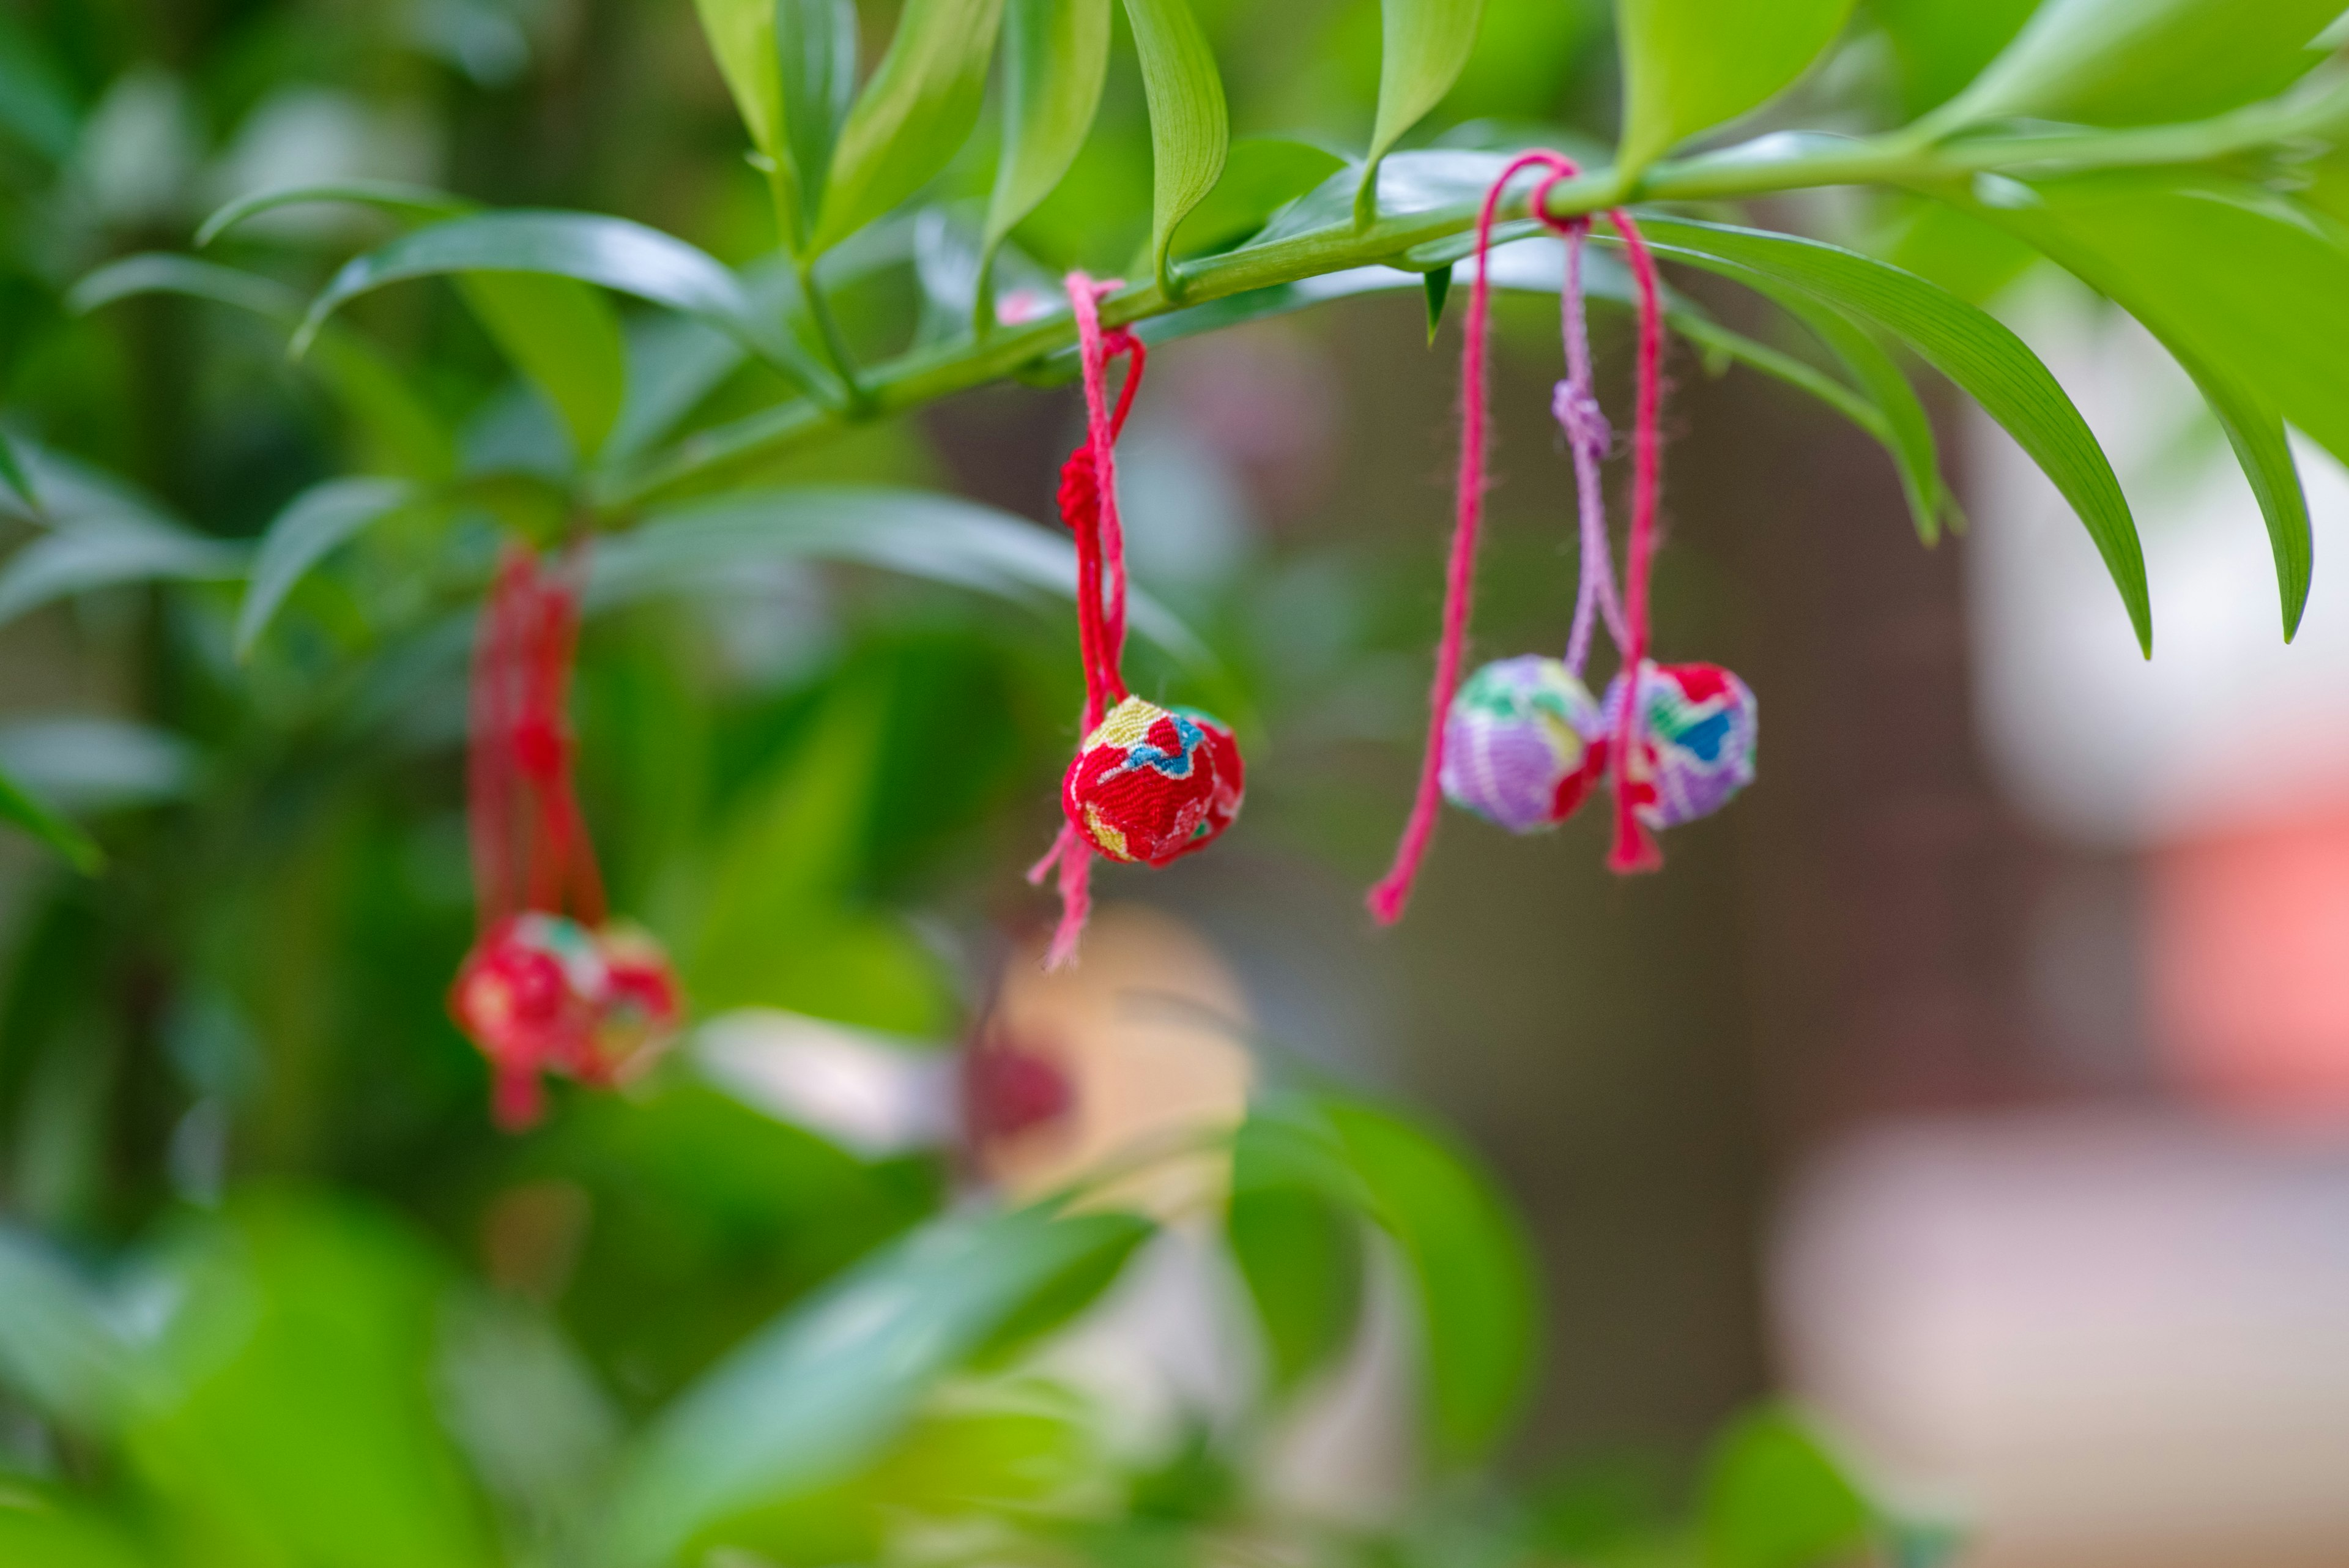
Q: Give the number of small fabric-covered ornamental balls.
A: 6